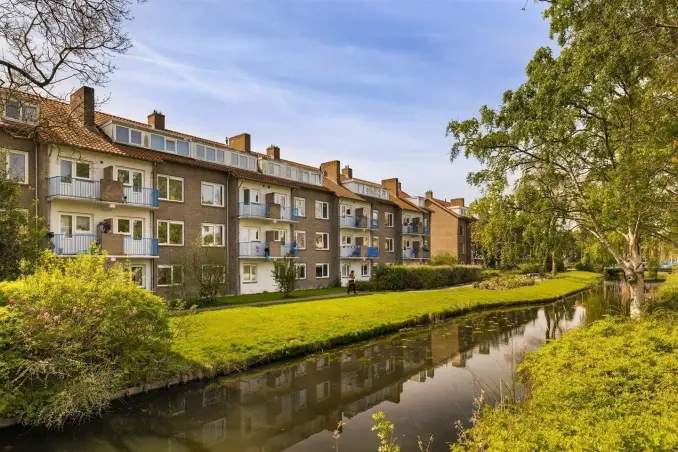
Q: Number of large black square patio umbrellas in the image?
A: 0